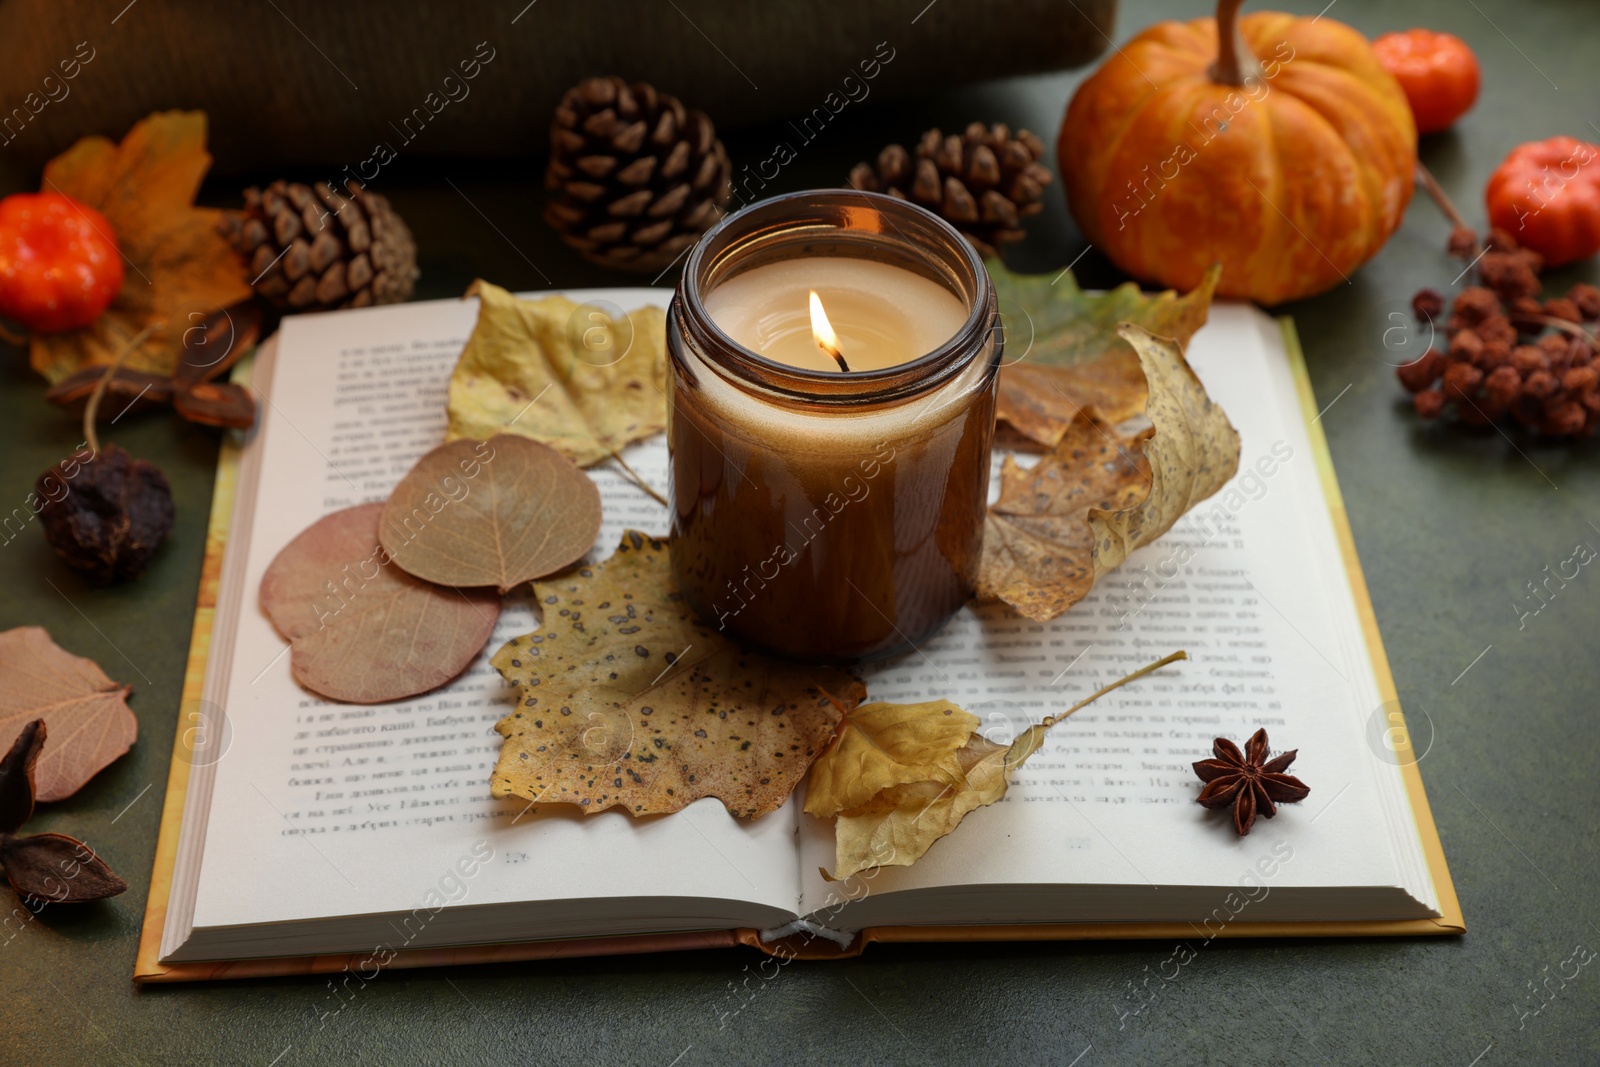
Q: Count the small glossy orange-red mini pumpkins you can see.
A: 3